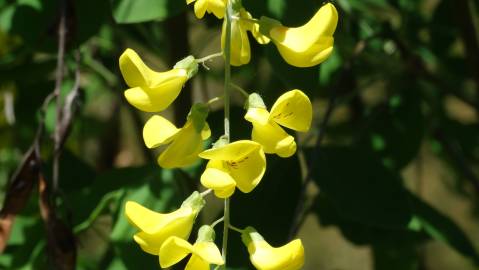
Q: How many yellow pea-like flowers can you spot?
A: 10